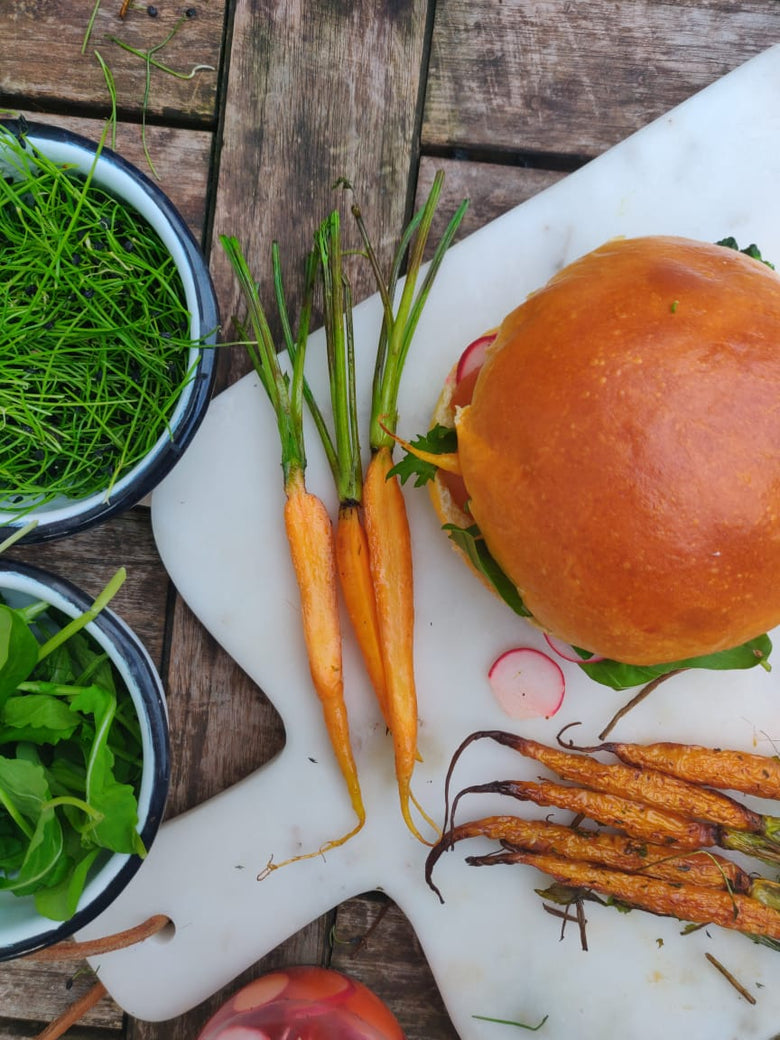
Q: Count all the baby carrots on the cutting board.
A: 8